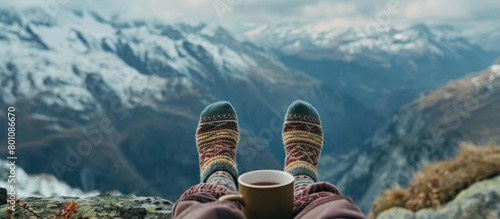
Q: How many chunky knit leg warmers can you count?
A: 2